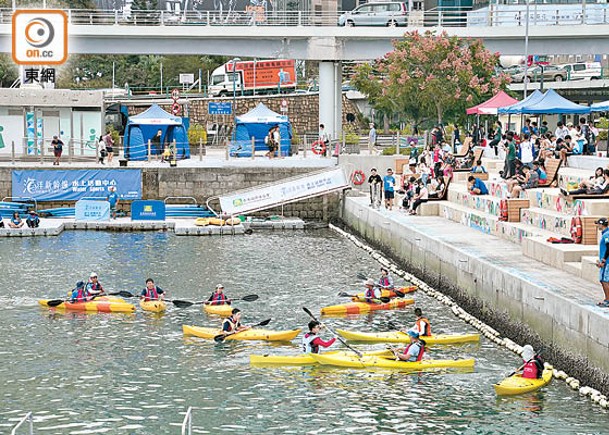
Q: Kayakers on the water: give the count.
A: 11